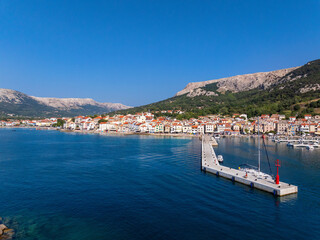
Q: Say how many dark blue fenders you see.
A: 5